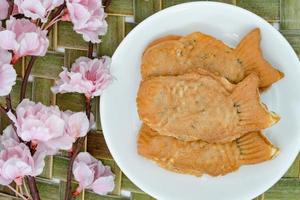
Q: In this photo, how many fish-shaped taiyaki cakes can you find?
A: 3